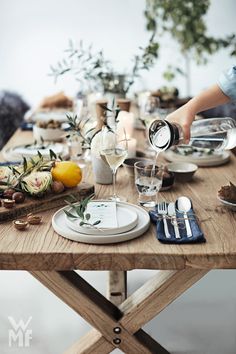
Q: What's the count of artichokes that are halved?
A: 2